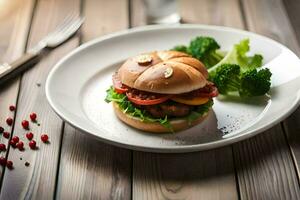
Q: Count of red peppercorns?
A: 15